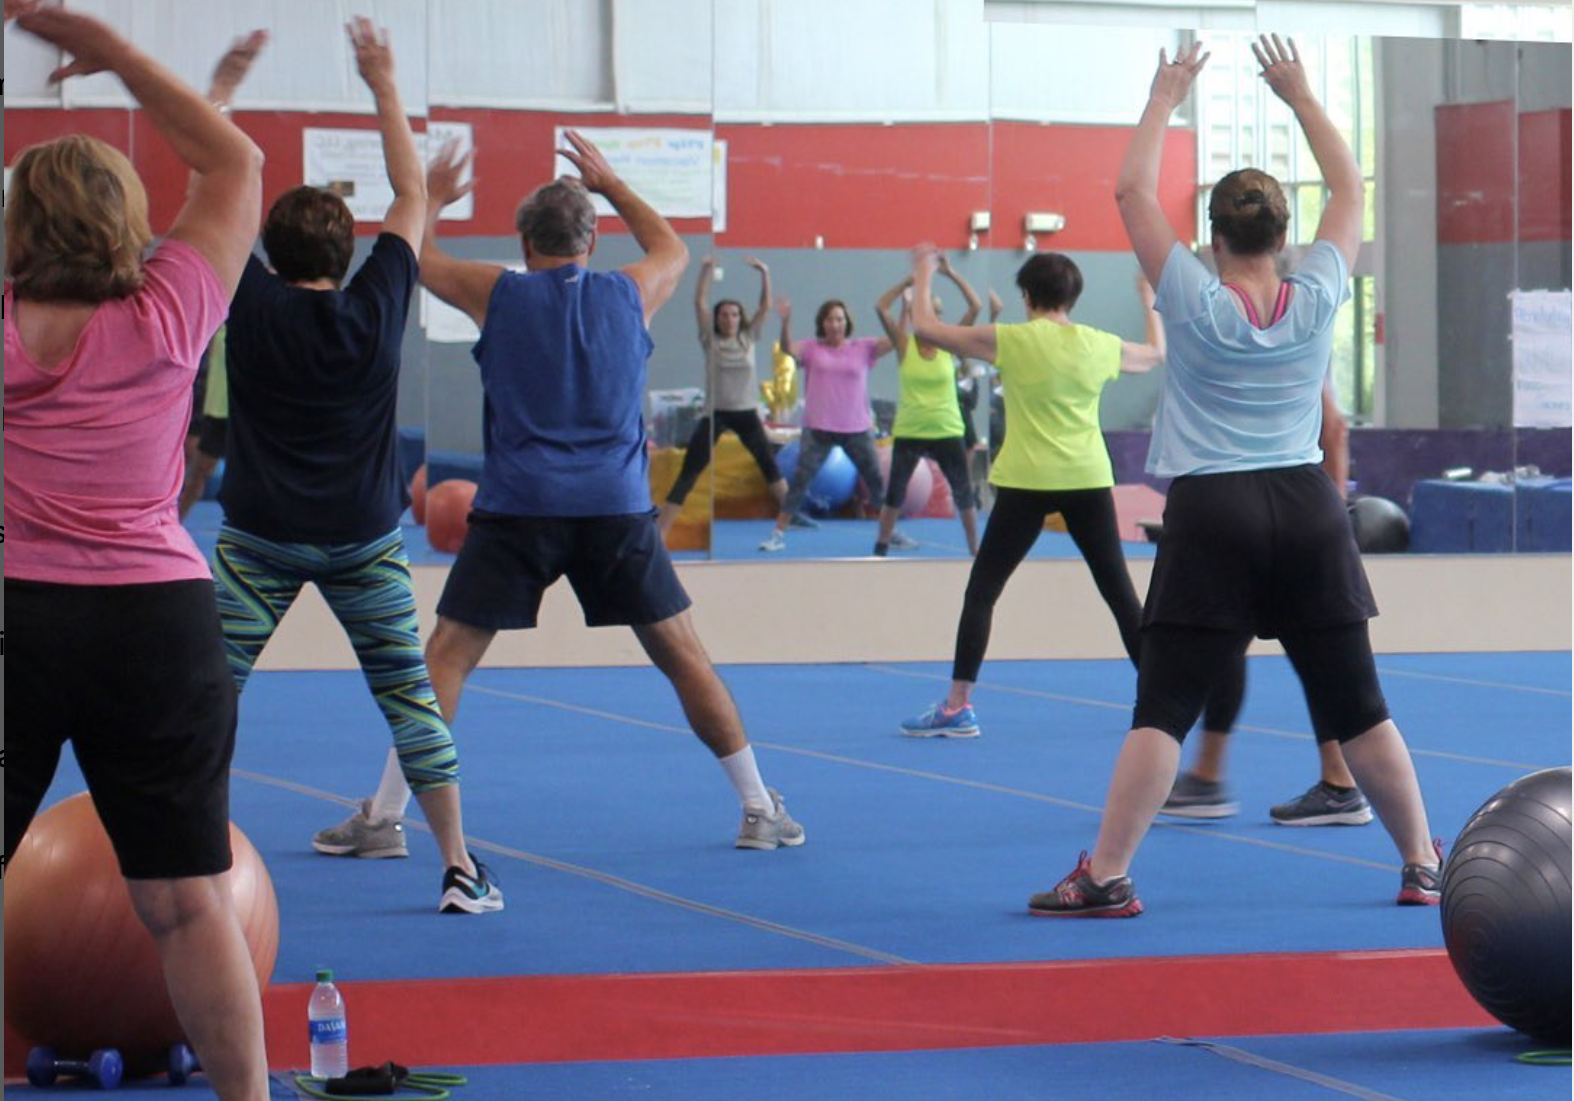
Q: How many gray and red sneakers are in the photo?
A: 2